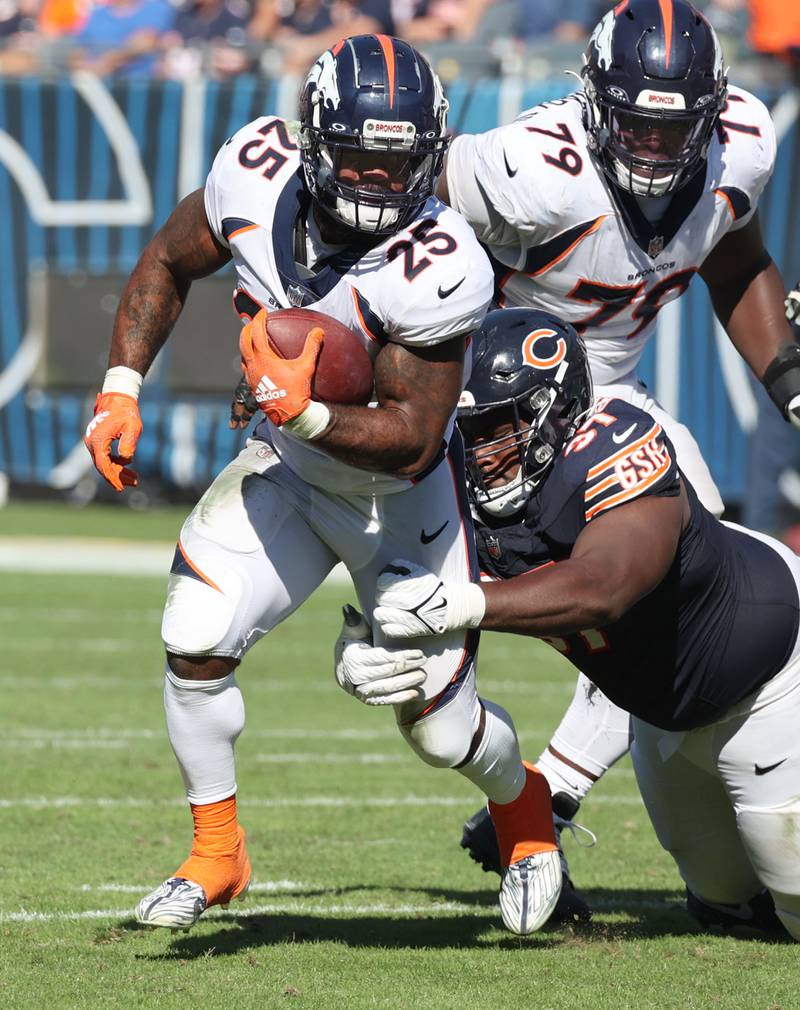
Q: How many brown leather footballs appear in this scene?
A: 1